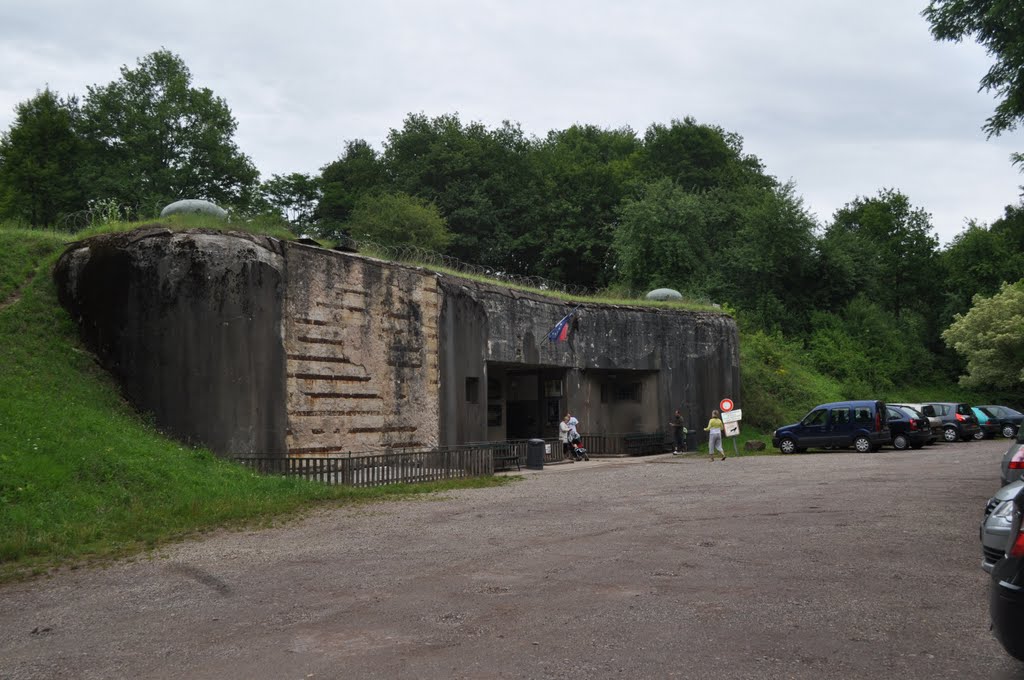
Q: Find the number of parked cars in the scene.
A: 9